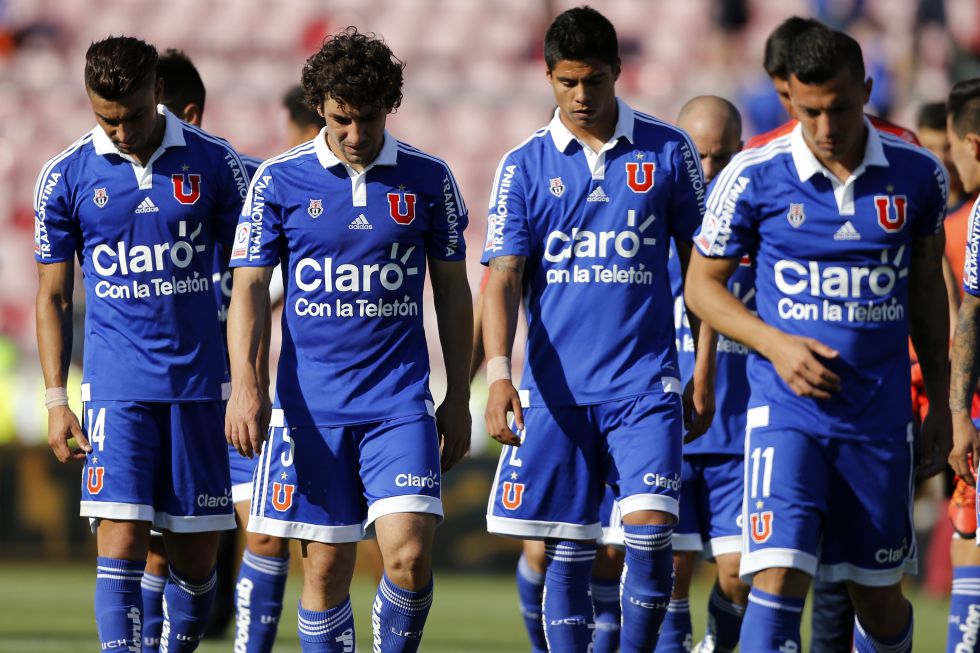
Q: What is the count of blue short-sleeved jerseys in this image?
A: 7